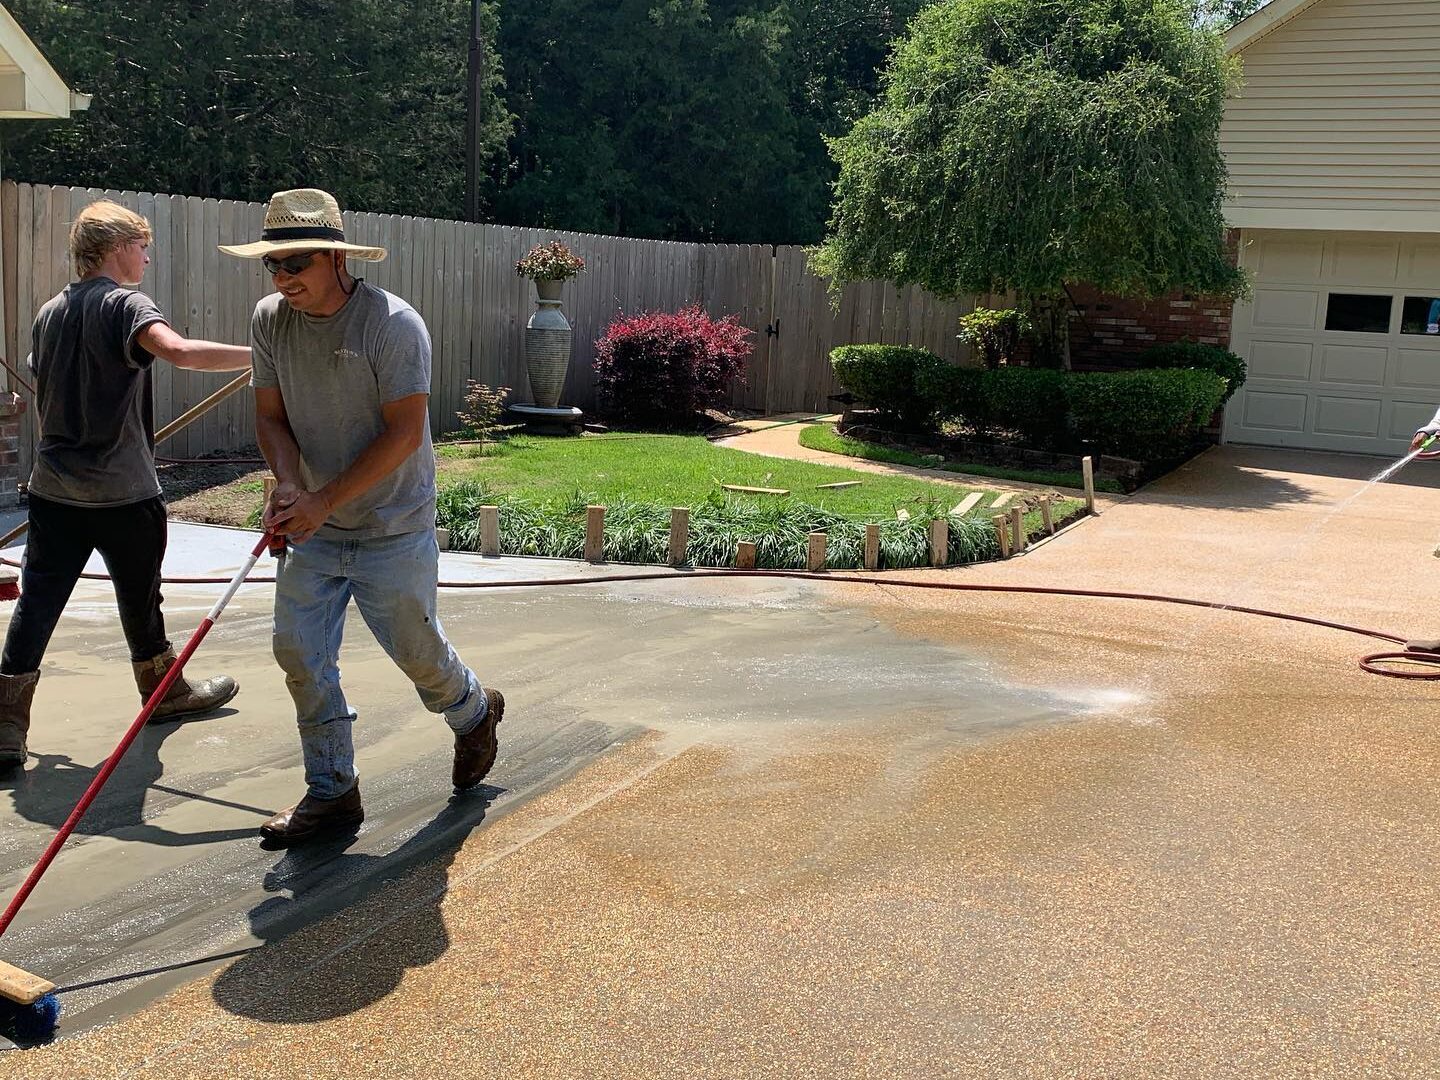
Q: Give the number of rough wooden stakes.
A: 13